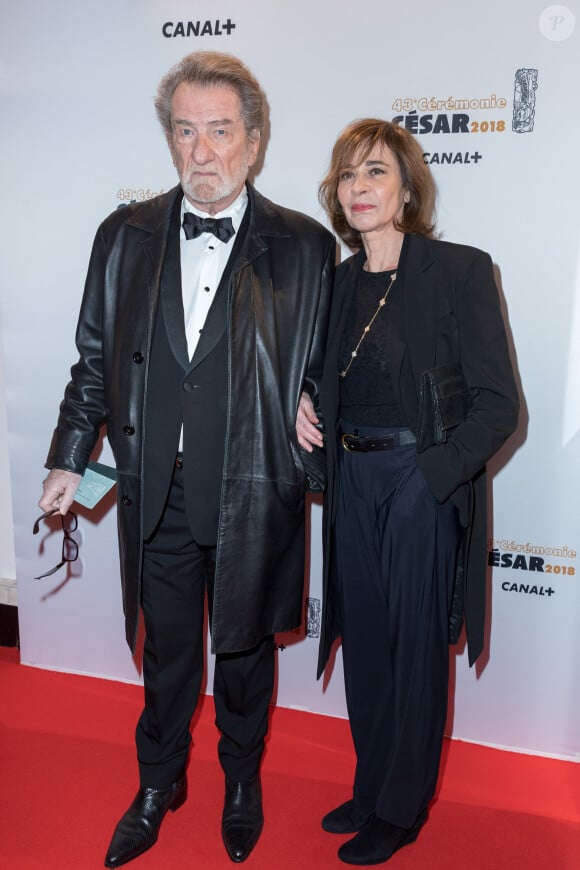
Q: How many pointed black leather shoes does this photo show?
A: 2